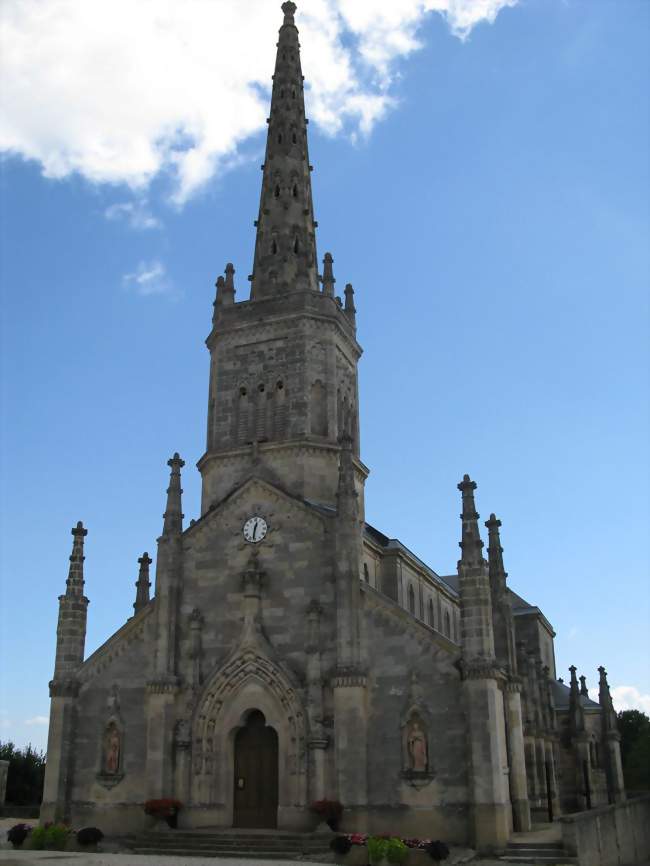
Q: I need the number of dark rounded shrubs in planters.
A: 4